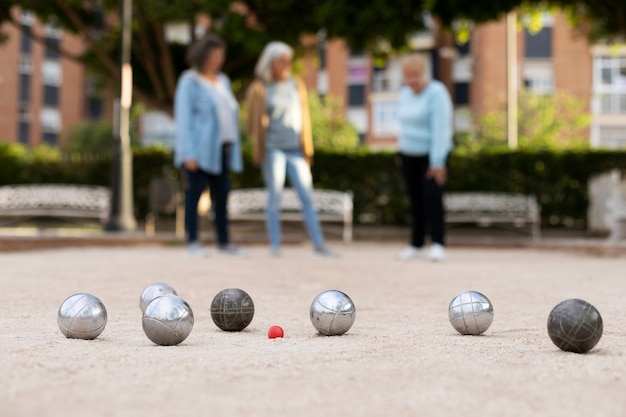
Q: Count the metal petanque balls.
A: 7